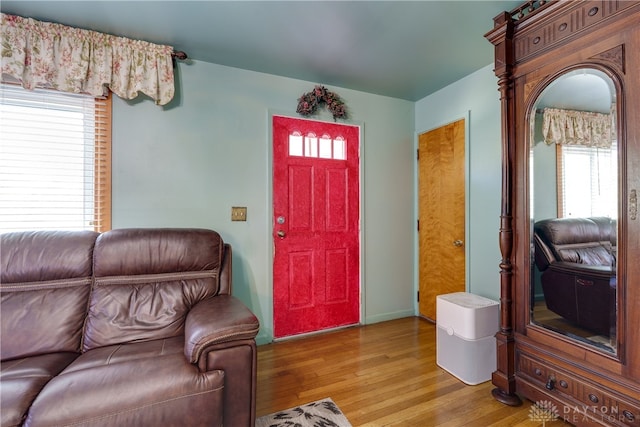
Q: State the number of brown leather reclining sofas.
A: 1